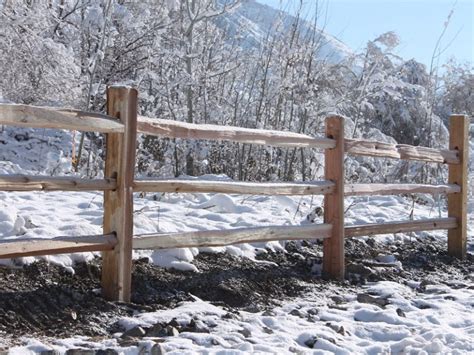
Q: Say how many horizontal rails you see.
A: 9